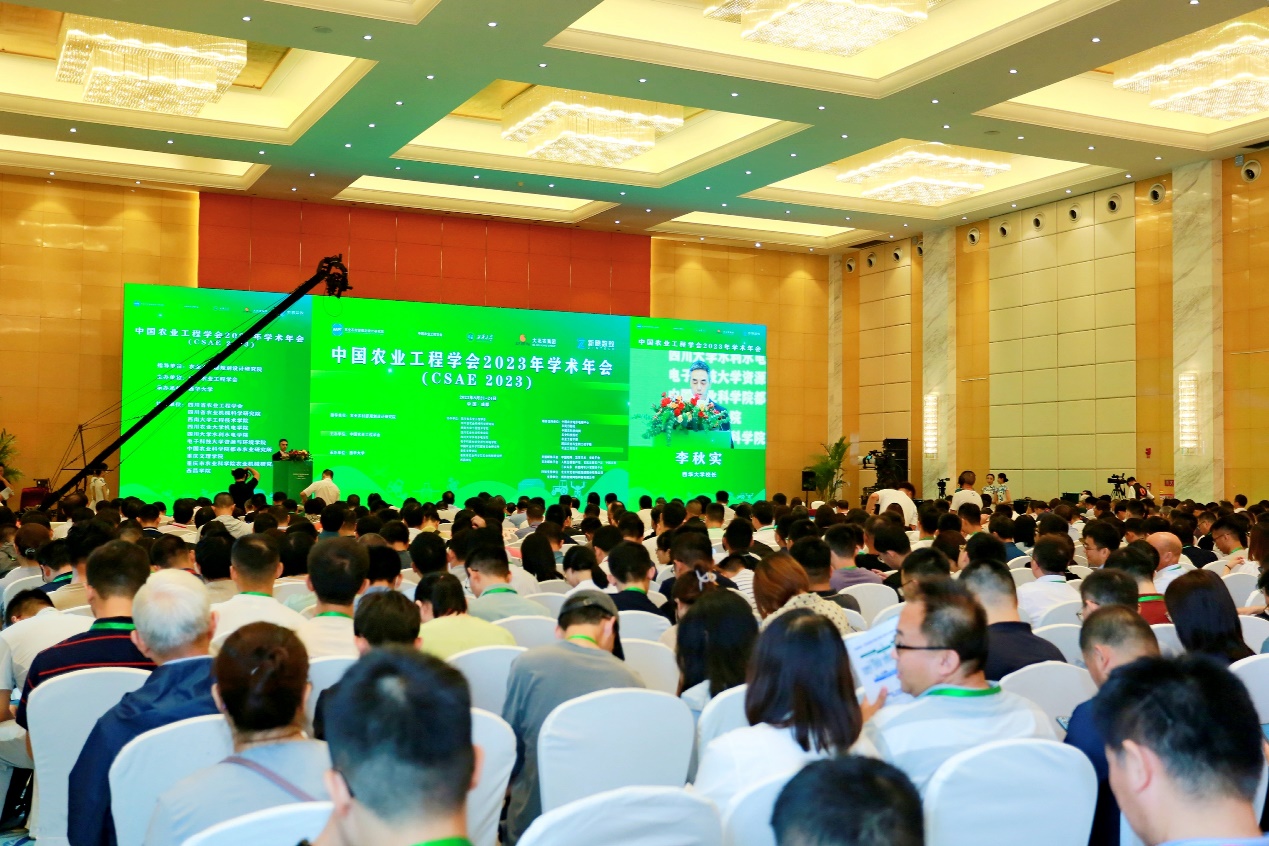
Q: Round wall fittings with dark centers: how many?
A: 11